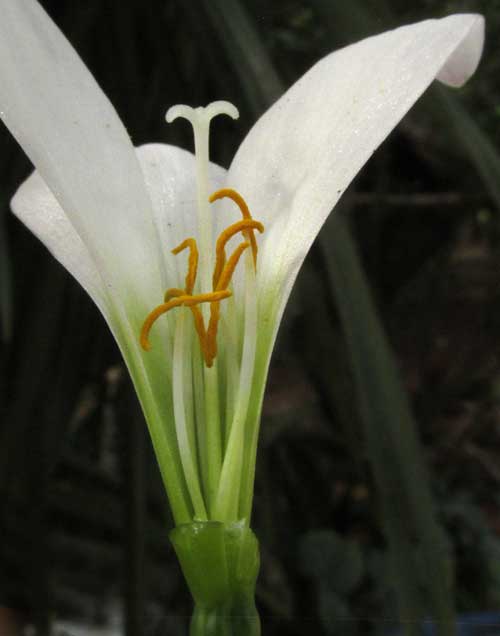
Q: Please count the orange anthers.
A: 6